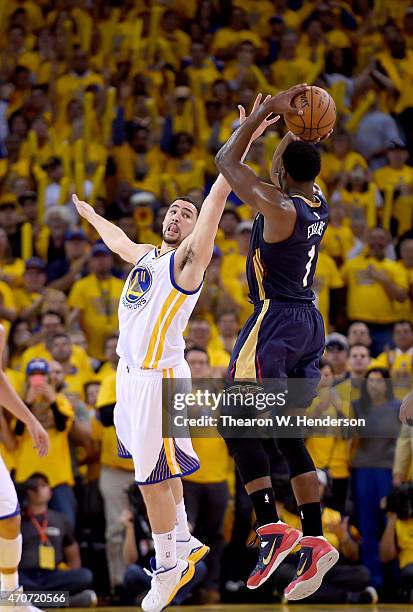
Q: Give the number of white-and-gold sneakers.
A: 2